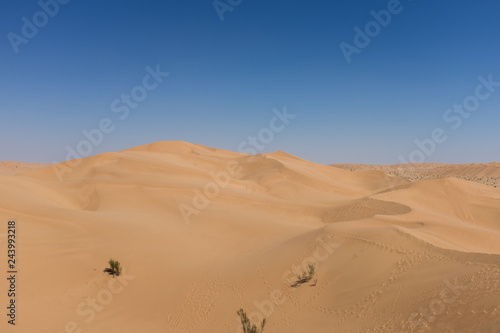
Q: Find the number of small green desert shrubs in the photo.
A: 3